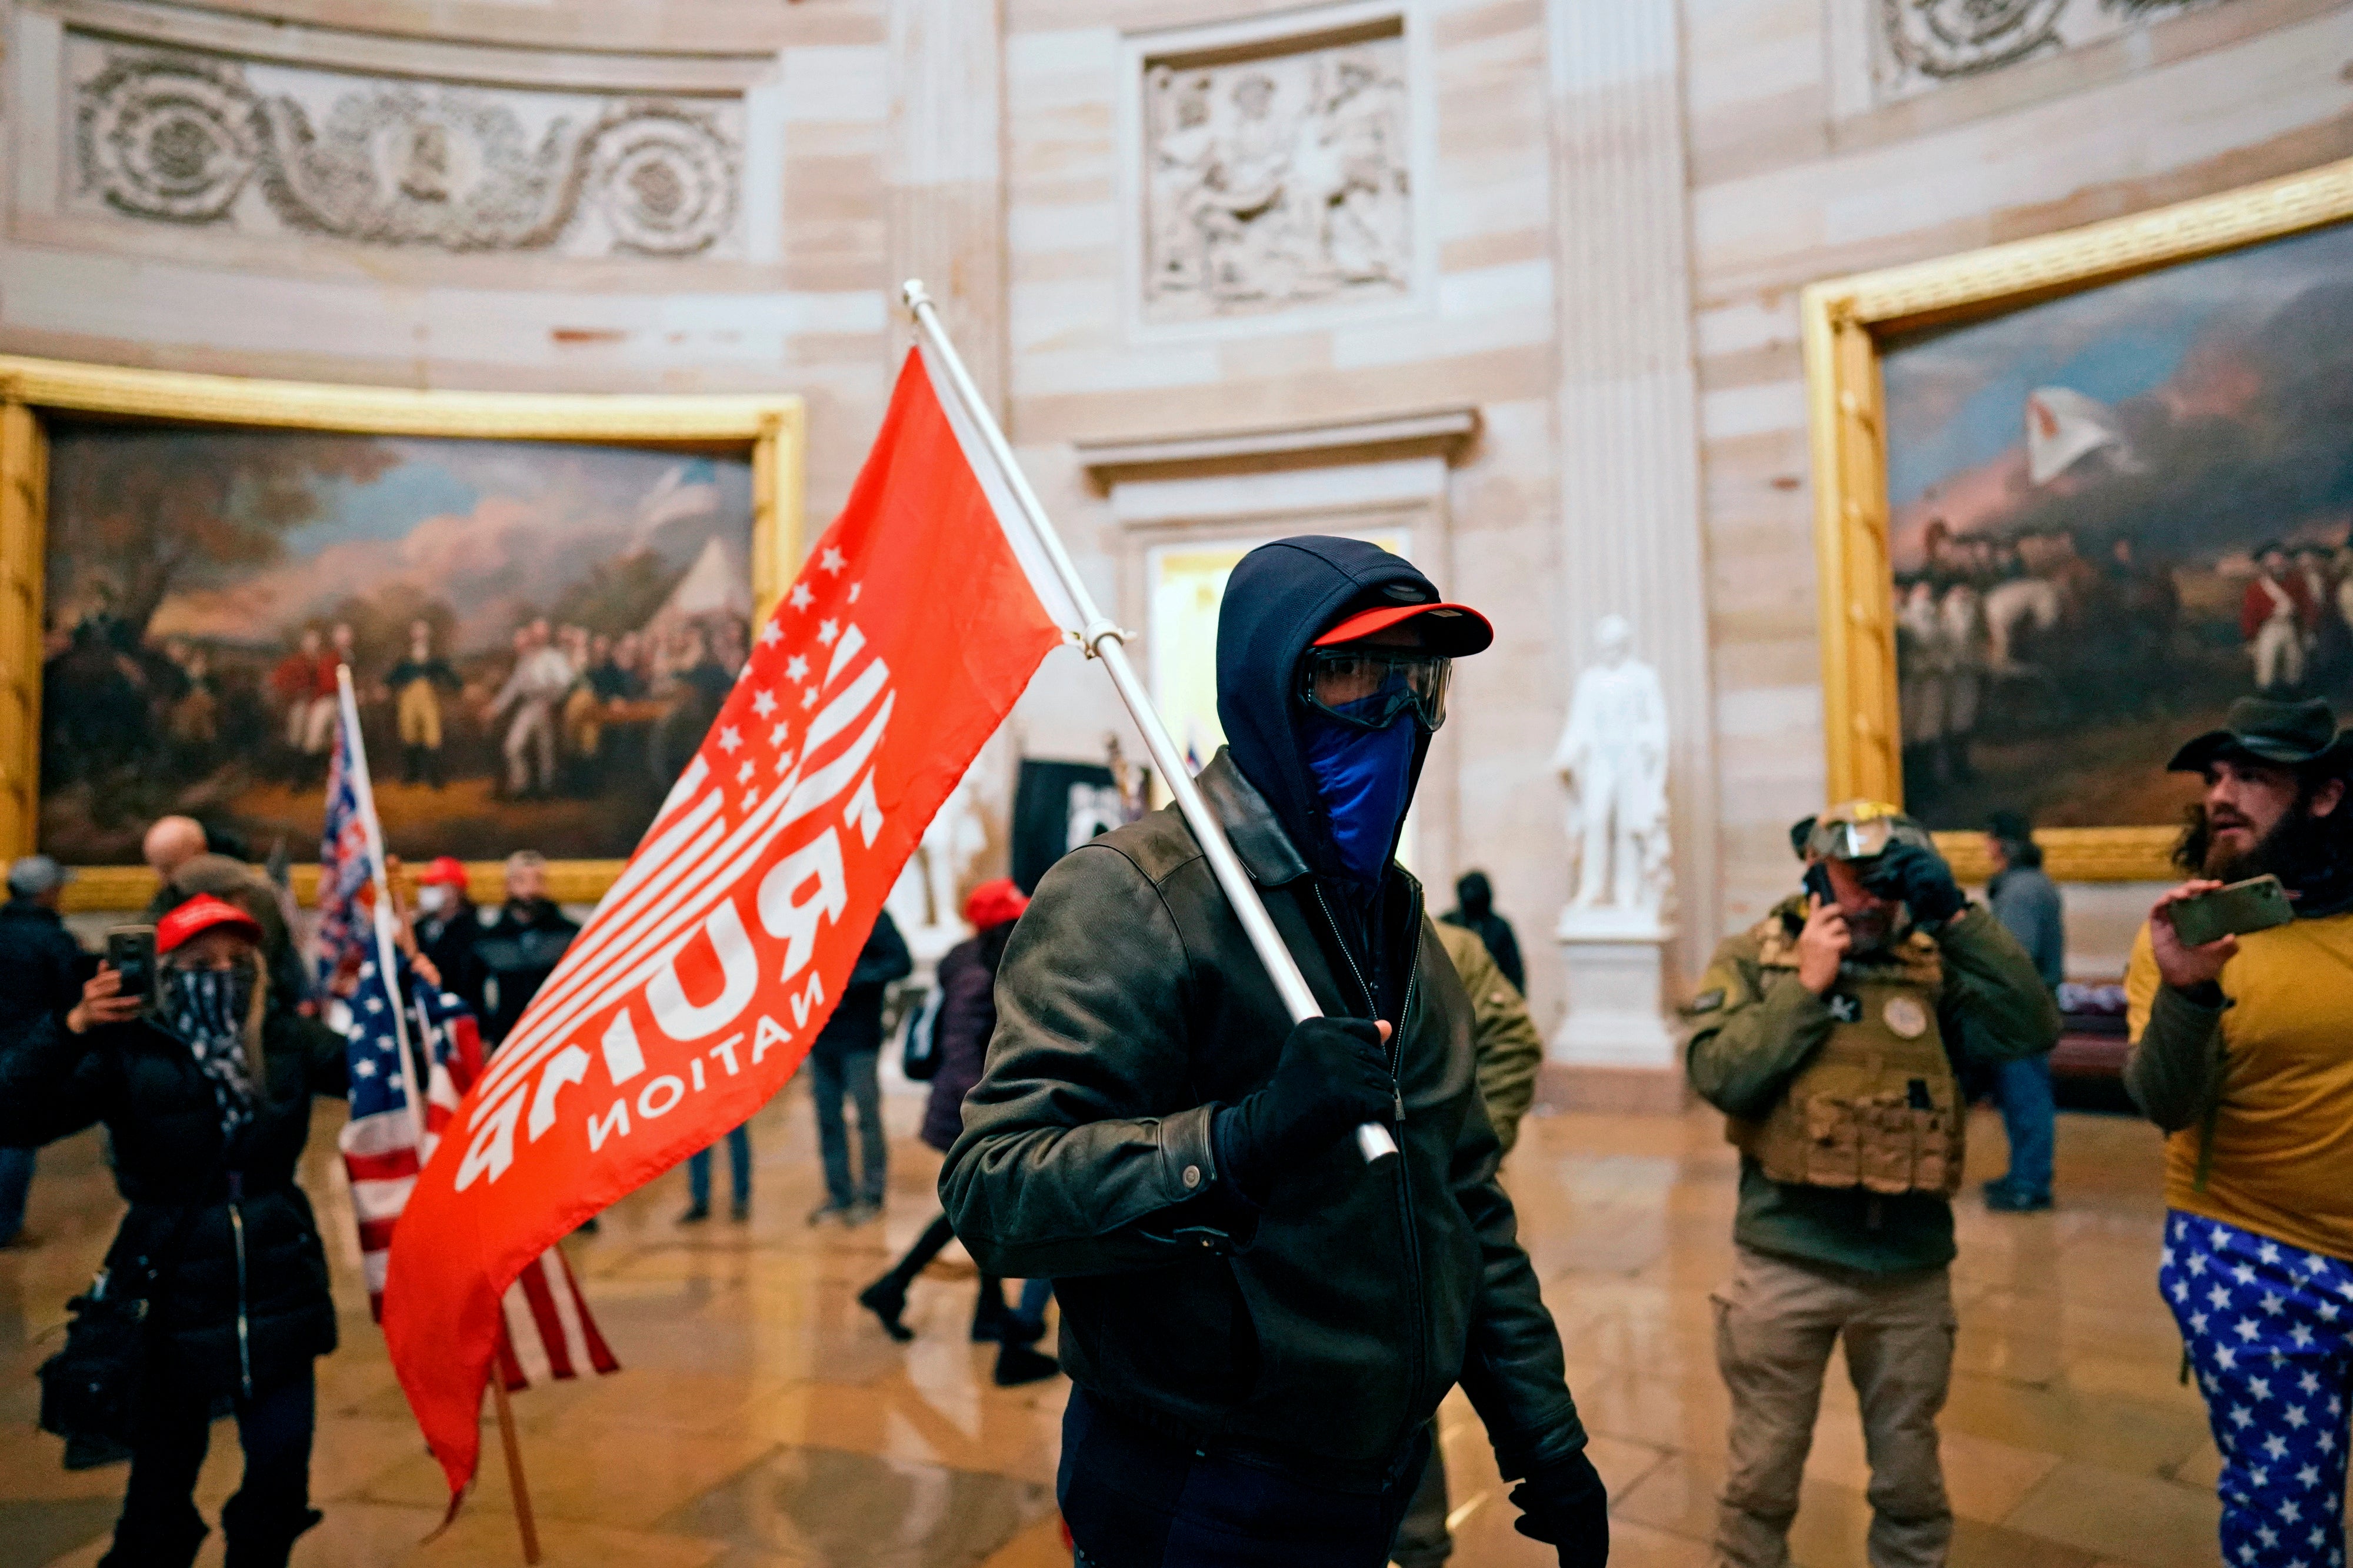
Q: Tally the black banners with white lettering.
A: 1